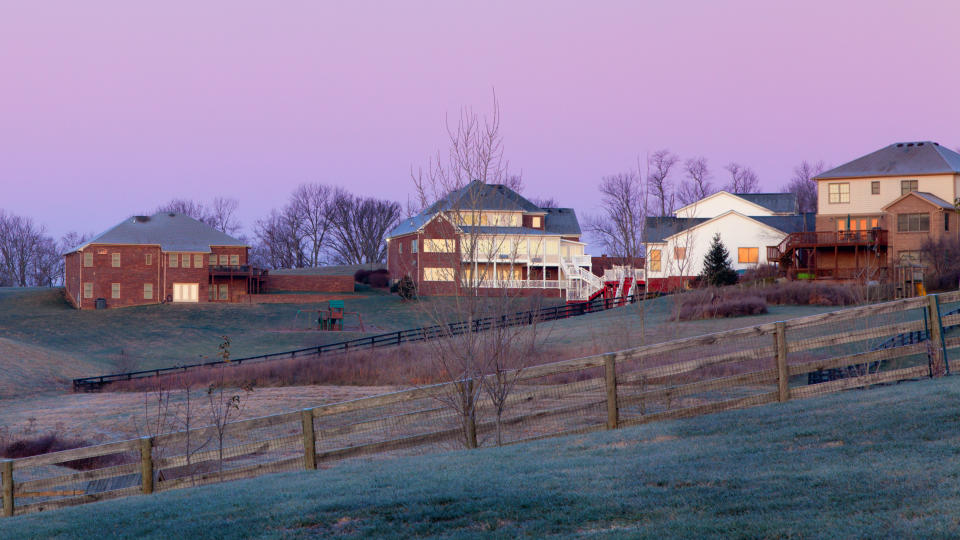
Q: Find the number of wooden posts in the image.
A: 7